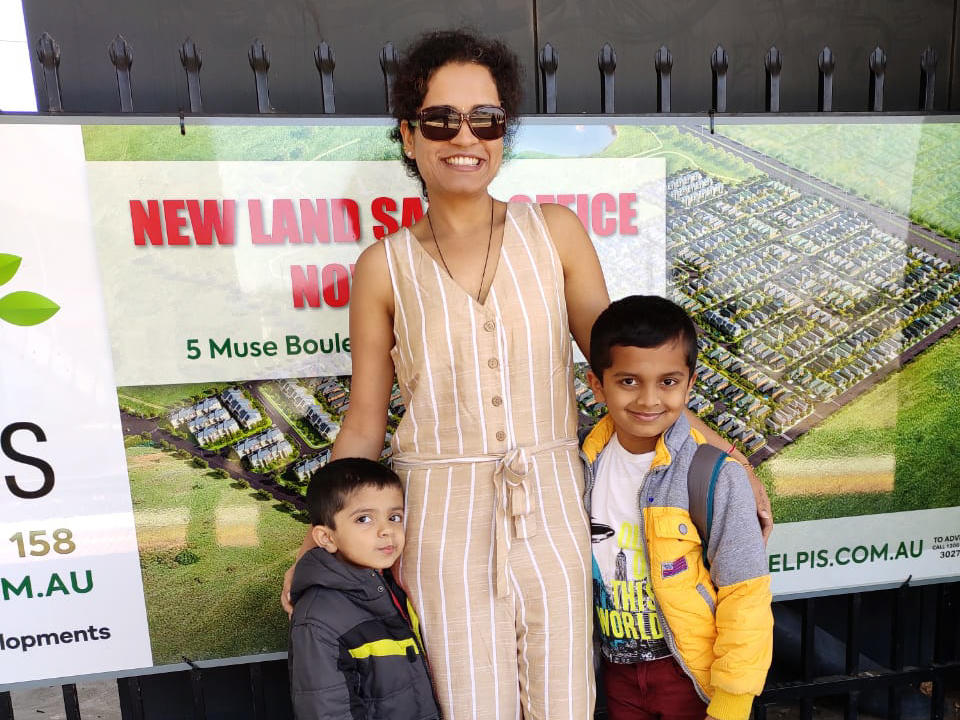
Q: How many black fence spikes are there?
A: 14